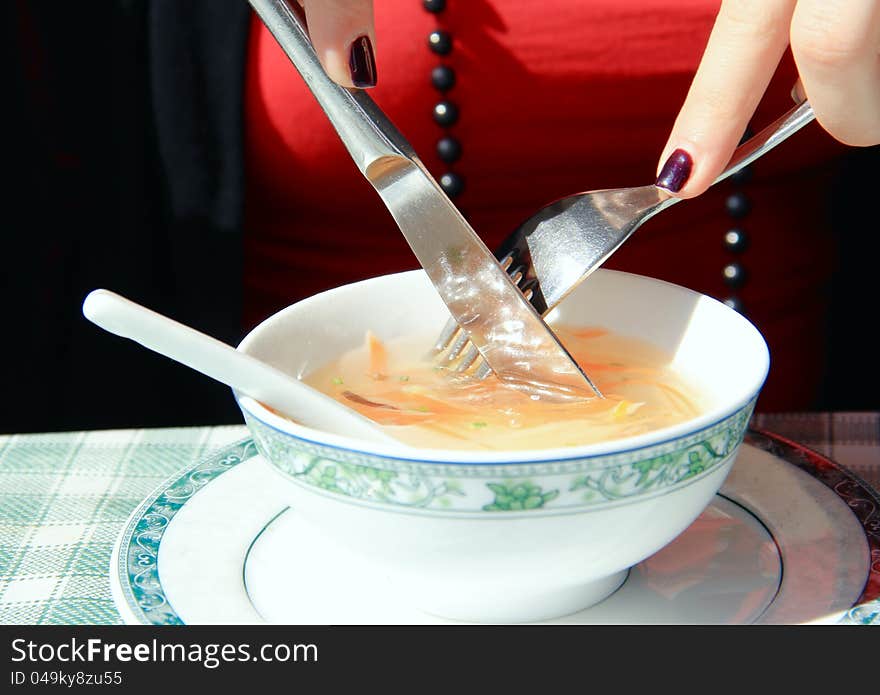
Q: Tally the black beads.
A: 12